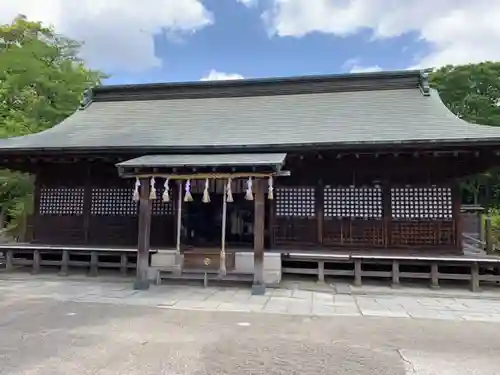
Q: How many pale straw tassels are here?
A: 8